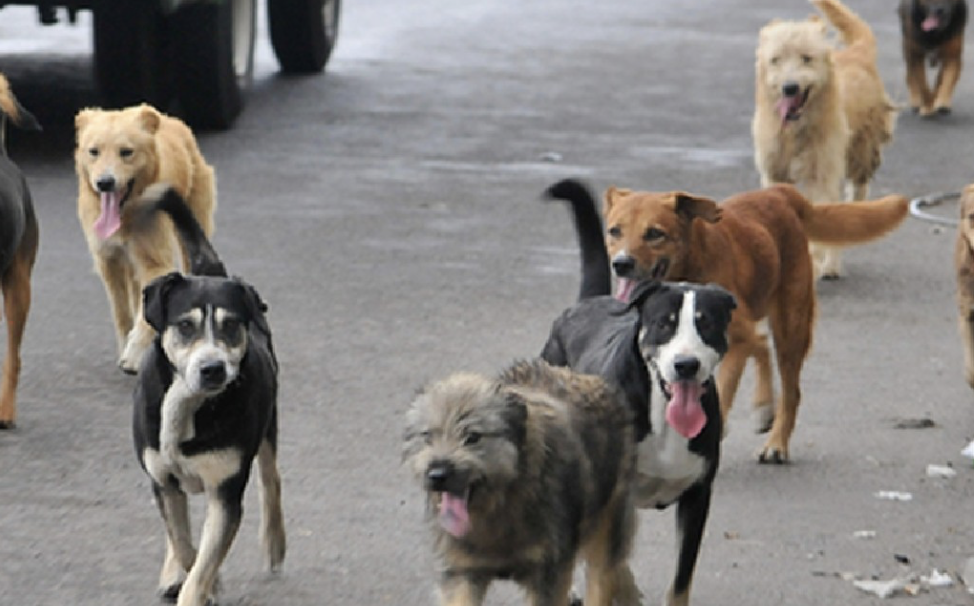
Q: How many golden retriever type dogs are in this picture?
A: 2